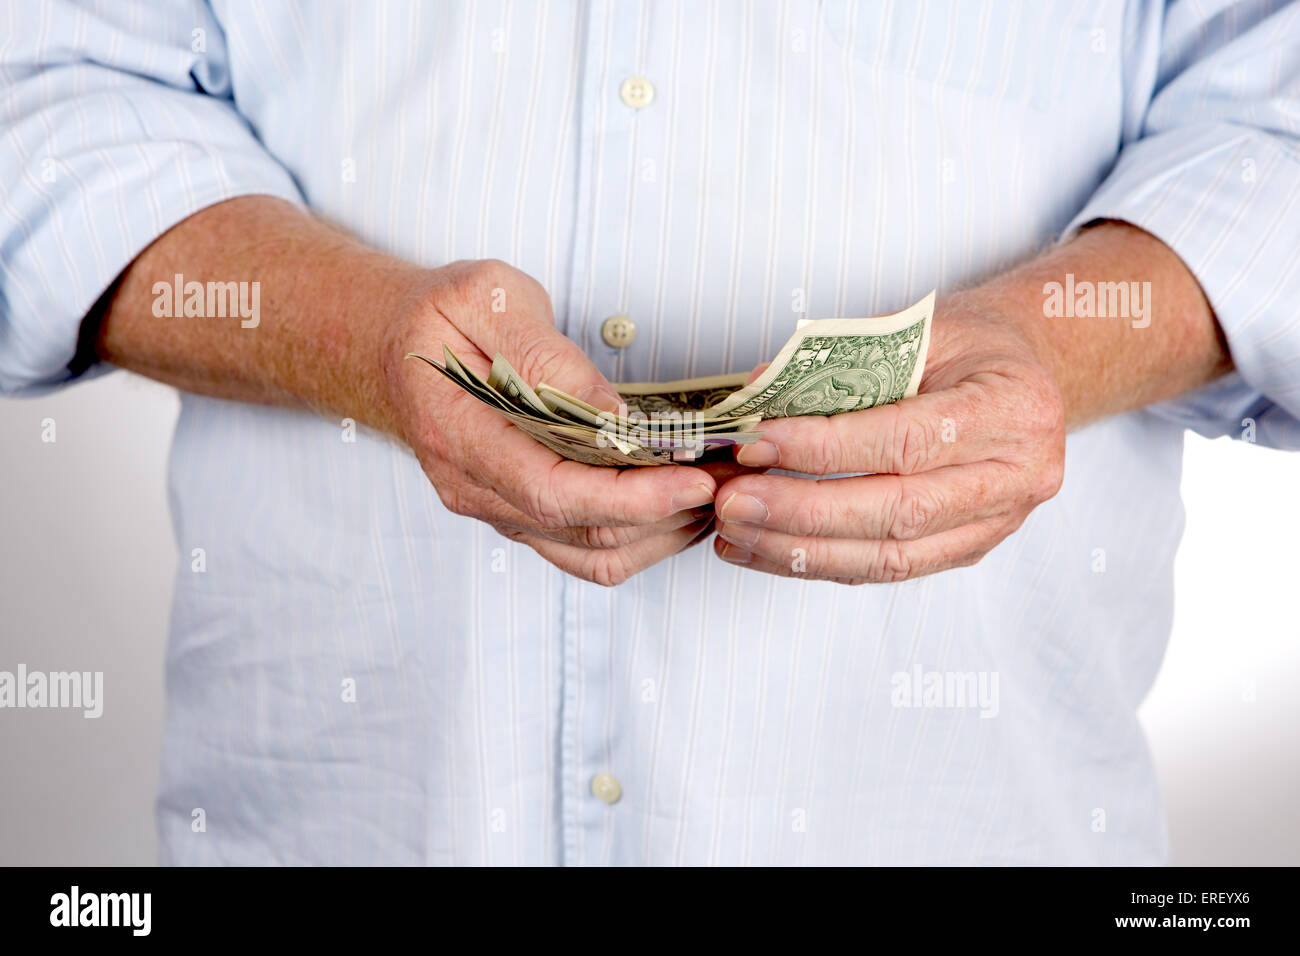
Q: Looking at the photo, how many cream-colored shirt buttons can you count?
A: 3